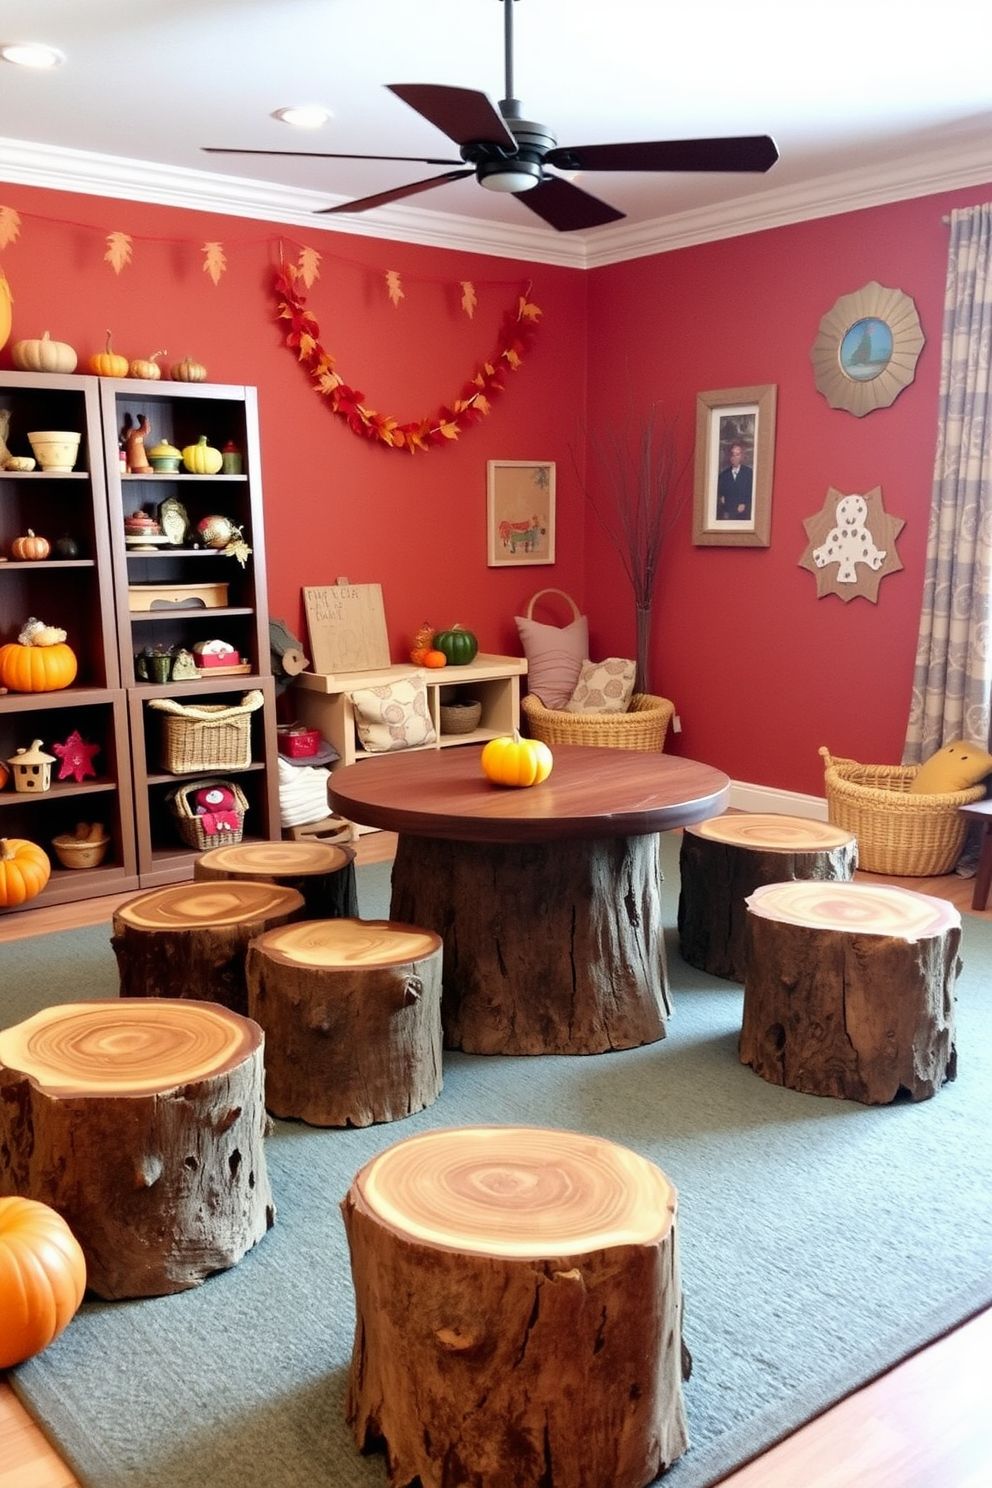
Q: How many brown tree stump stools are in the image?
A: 7